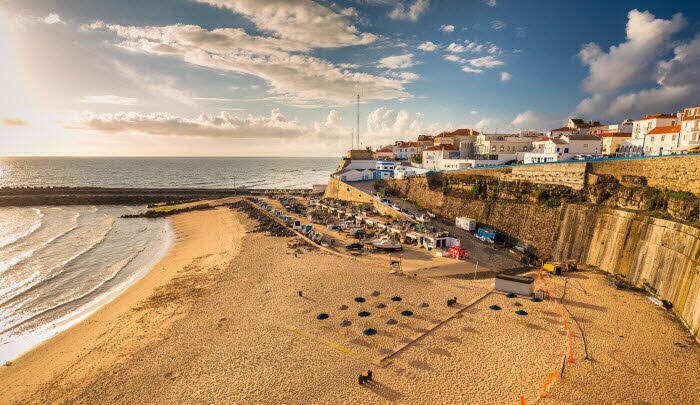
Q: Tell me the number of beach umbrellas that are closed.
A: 0